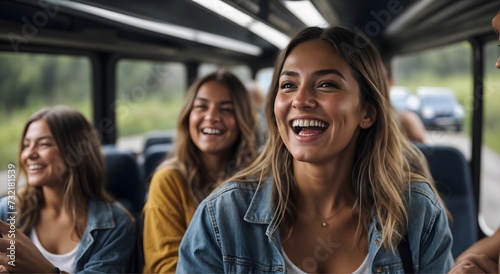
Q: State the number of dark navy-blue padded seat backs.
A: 4